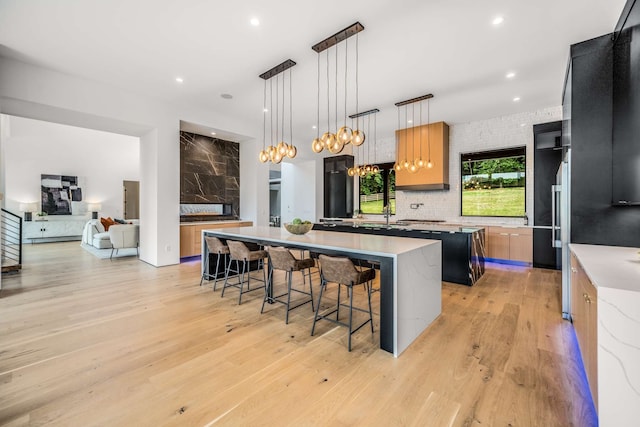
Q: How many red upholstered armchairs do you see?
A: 0